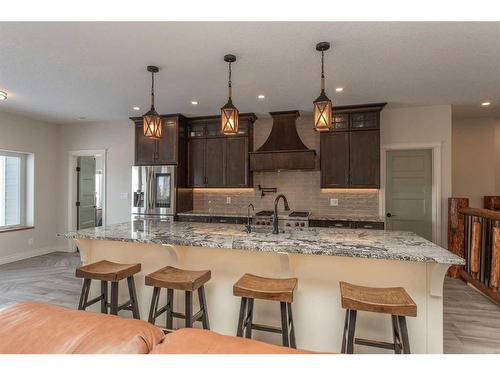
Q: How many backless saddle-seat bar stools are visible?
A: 4